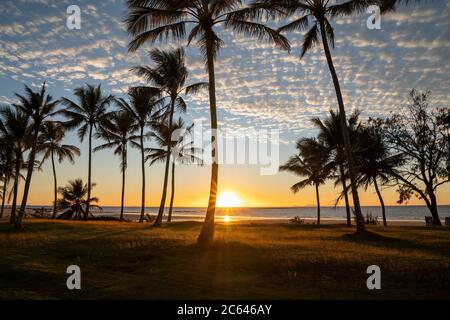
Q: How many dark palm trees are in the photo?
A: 15